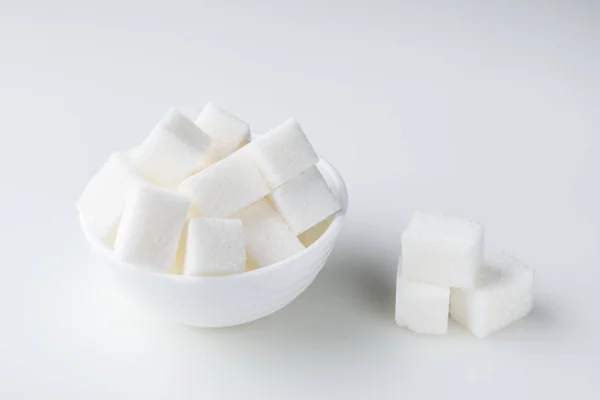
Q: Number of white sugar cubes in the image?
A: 12